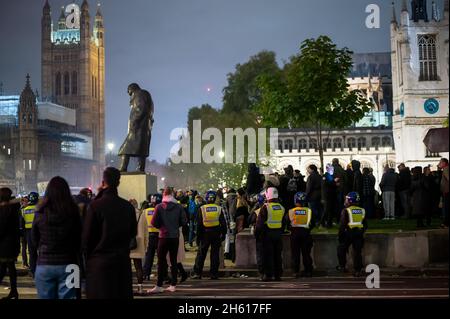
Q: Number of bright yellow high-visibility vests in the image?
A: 6